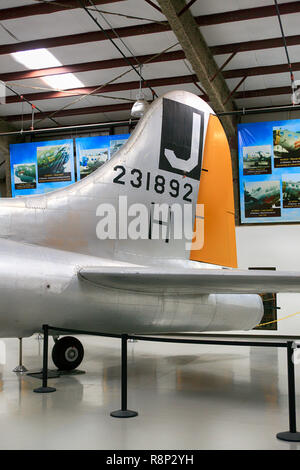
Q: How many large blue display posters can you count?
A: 3